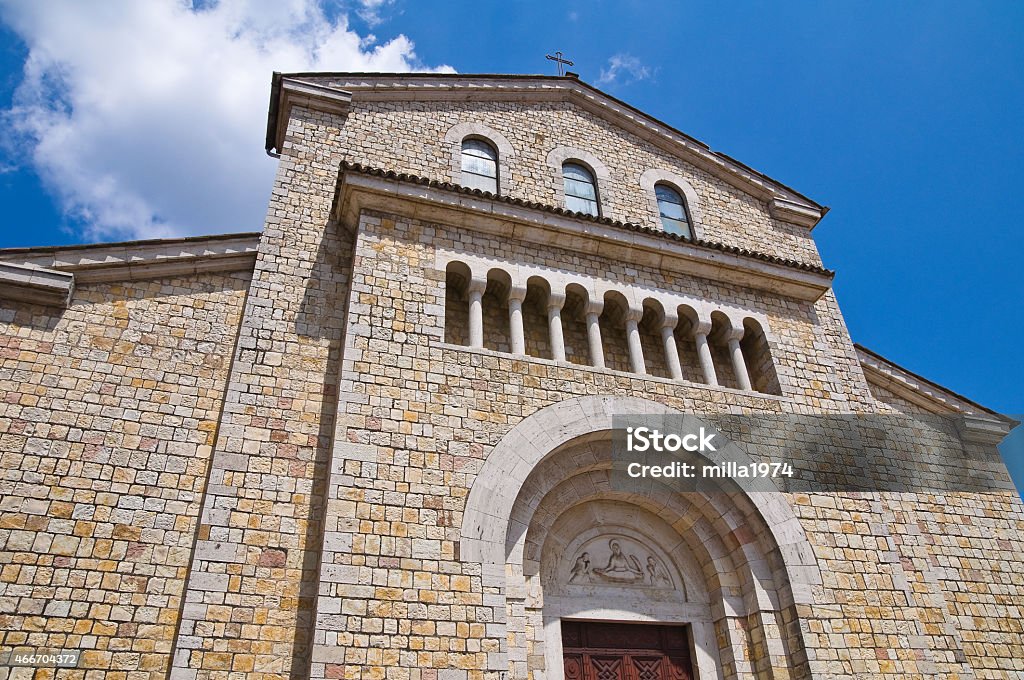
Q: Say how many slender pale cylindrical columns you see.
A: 8